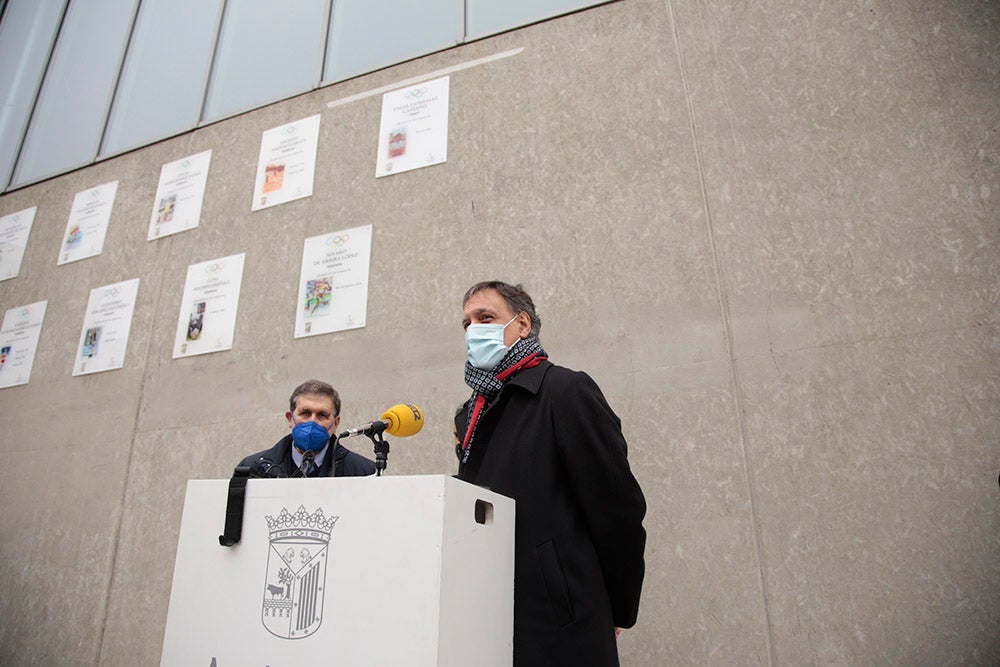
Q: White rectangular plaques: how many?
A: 9